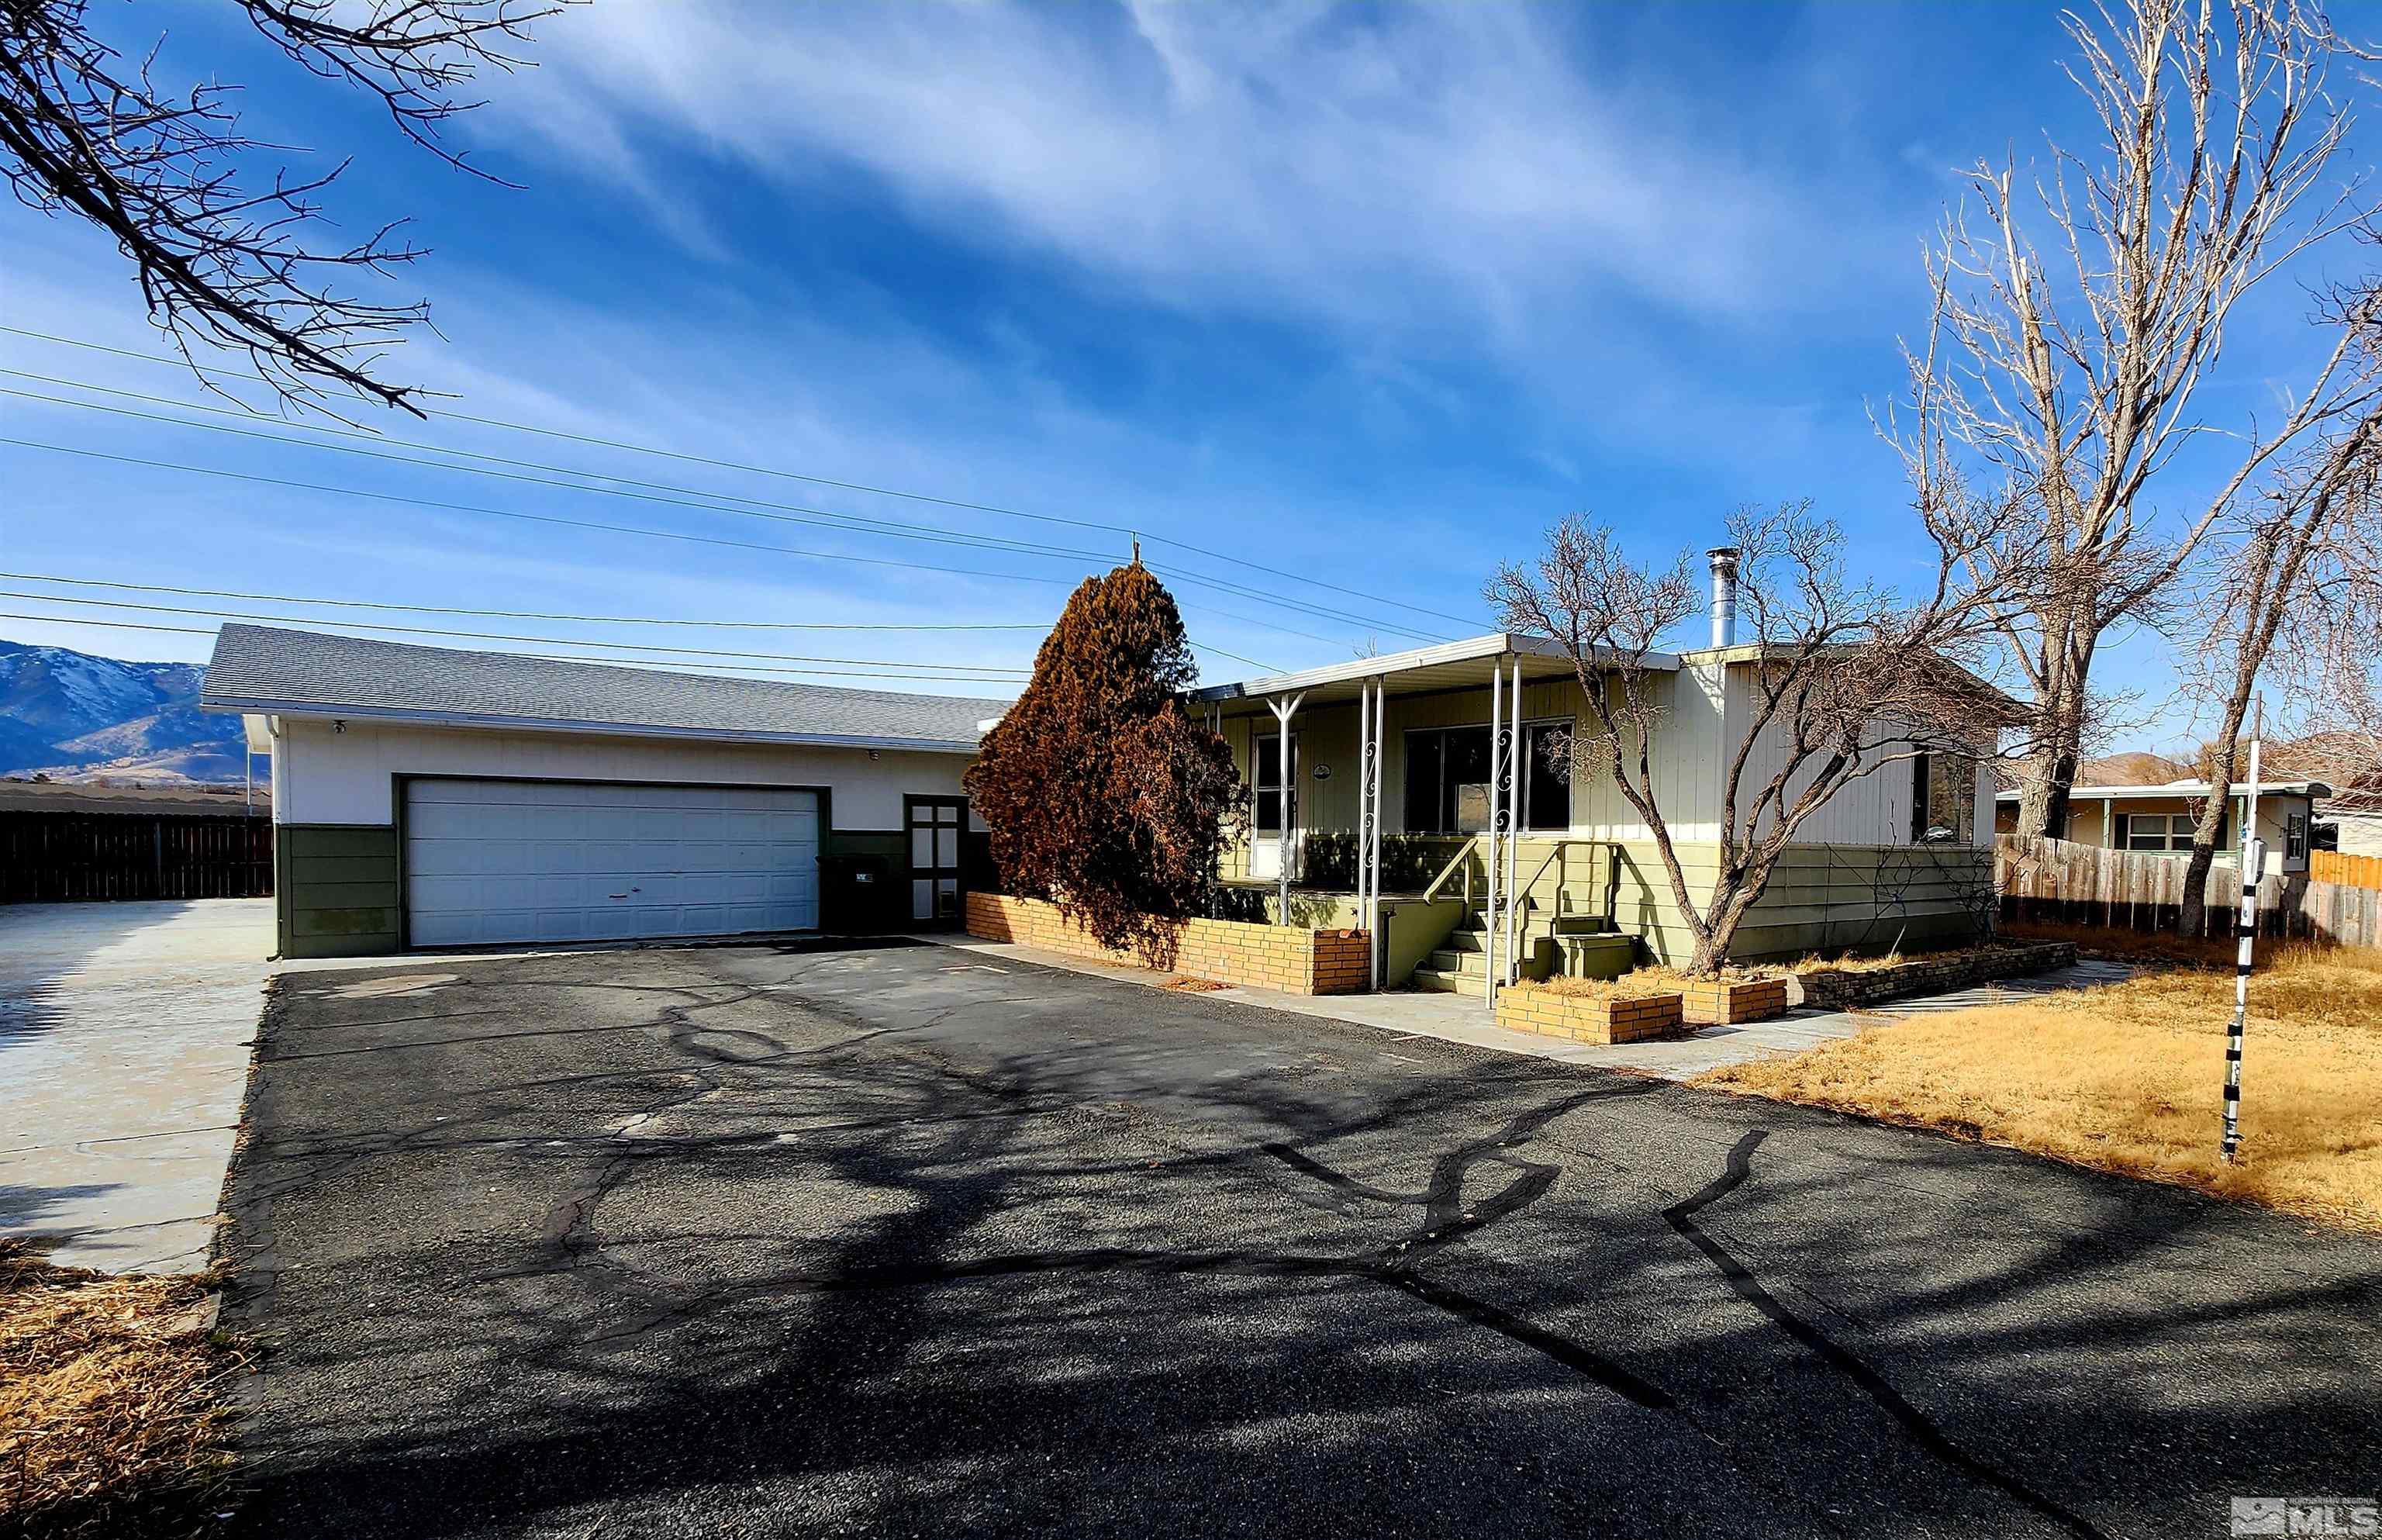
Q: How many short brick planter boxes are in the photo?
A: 2